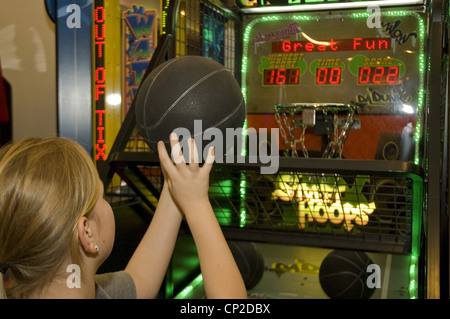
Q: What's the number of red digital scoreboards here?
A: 3